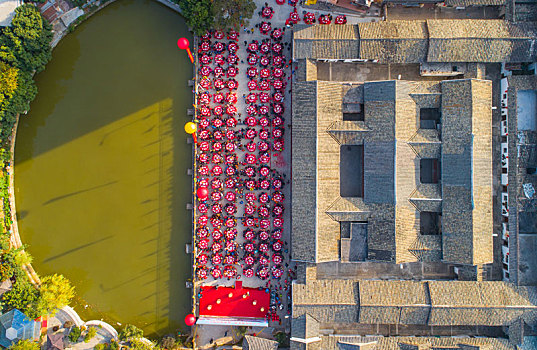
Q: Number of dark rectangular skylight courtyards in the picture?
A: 6